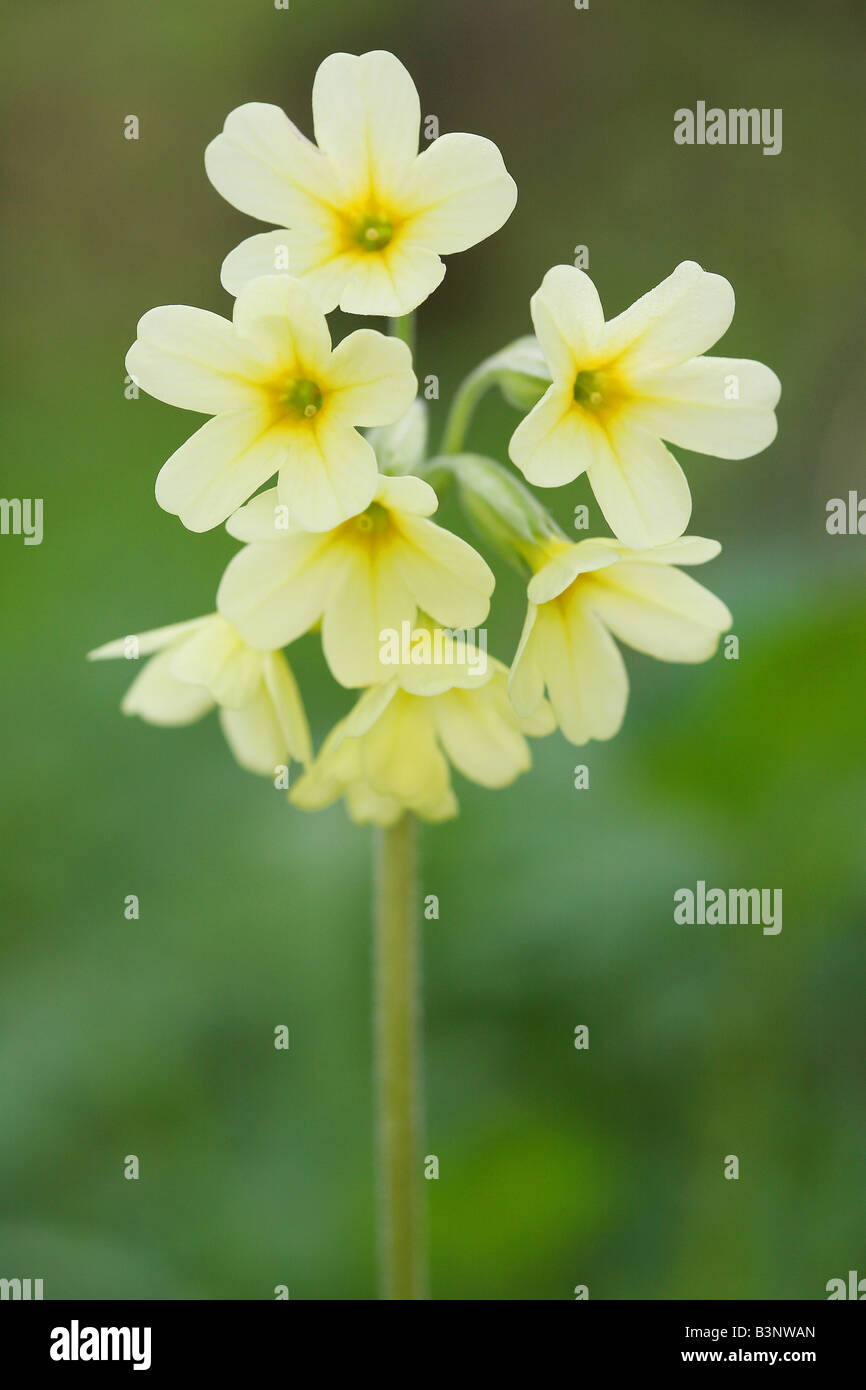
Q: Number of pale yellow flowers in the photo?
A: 7